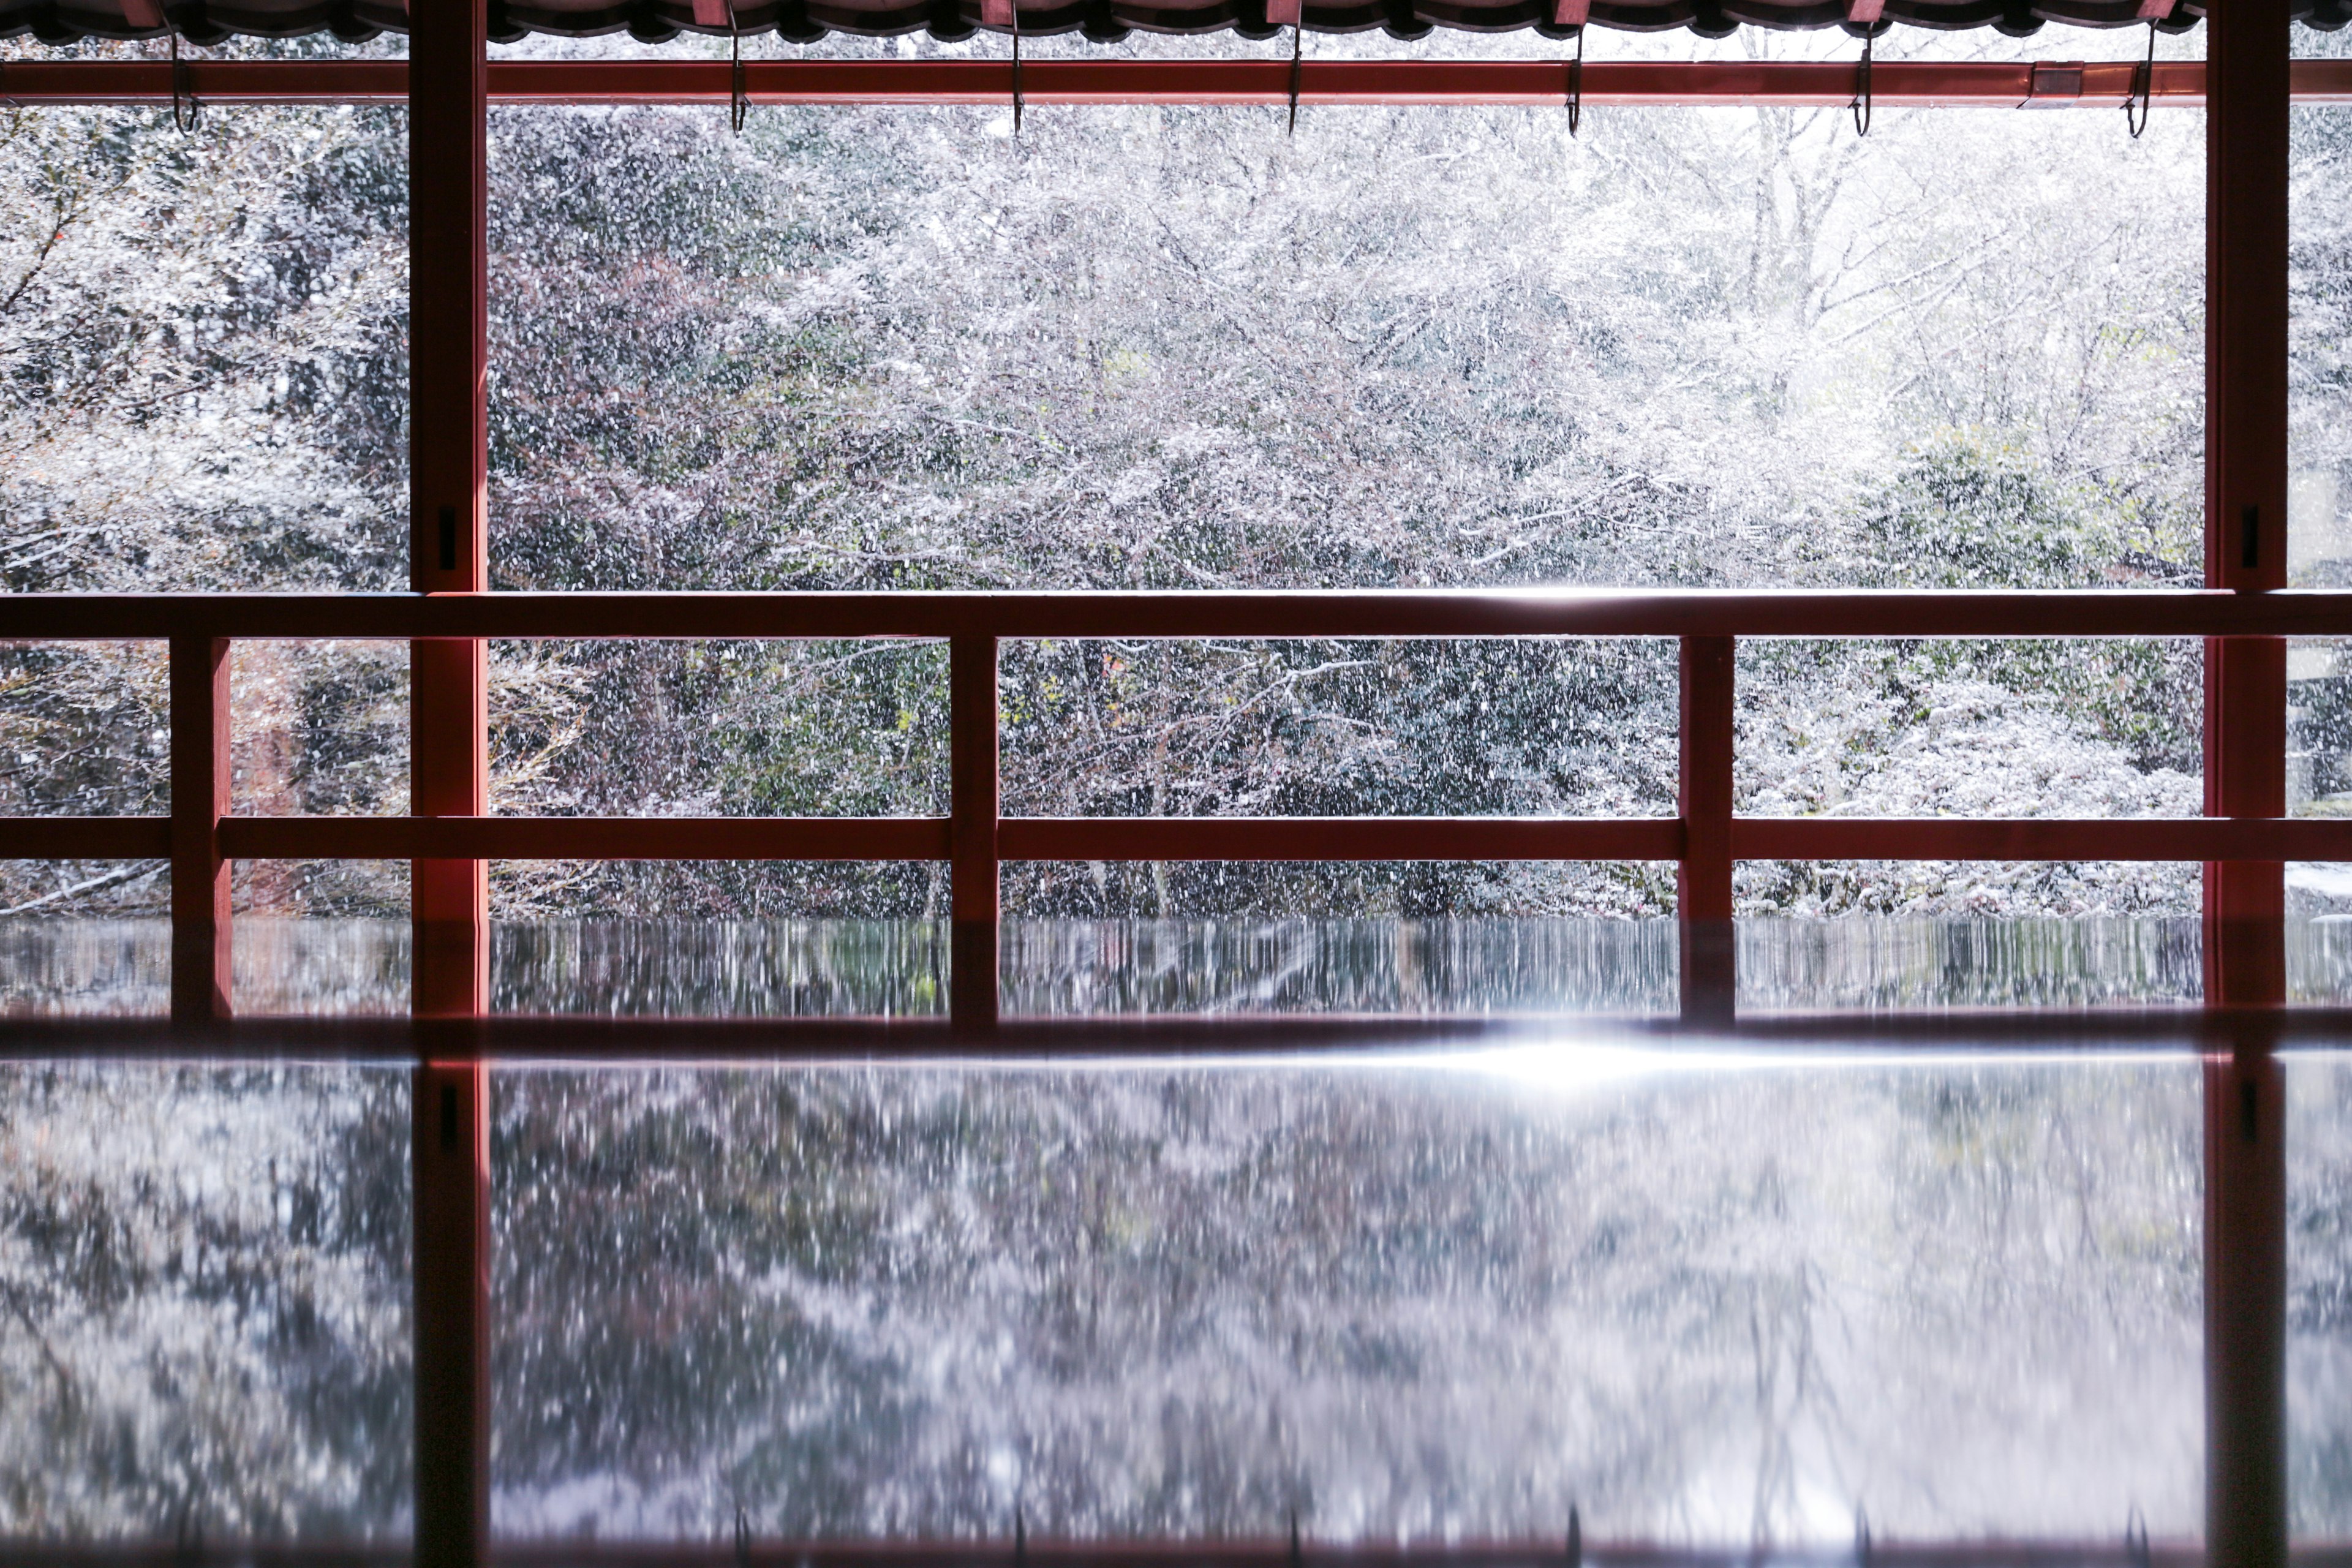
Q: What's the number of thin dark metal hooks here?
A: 7